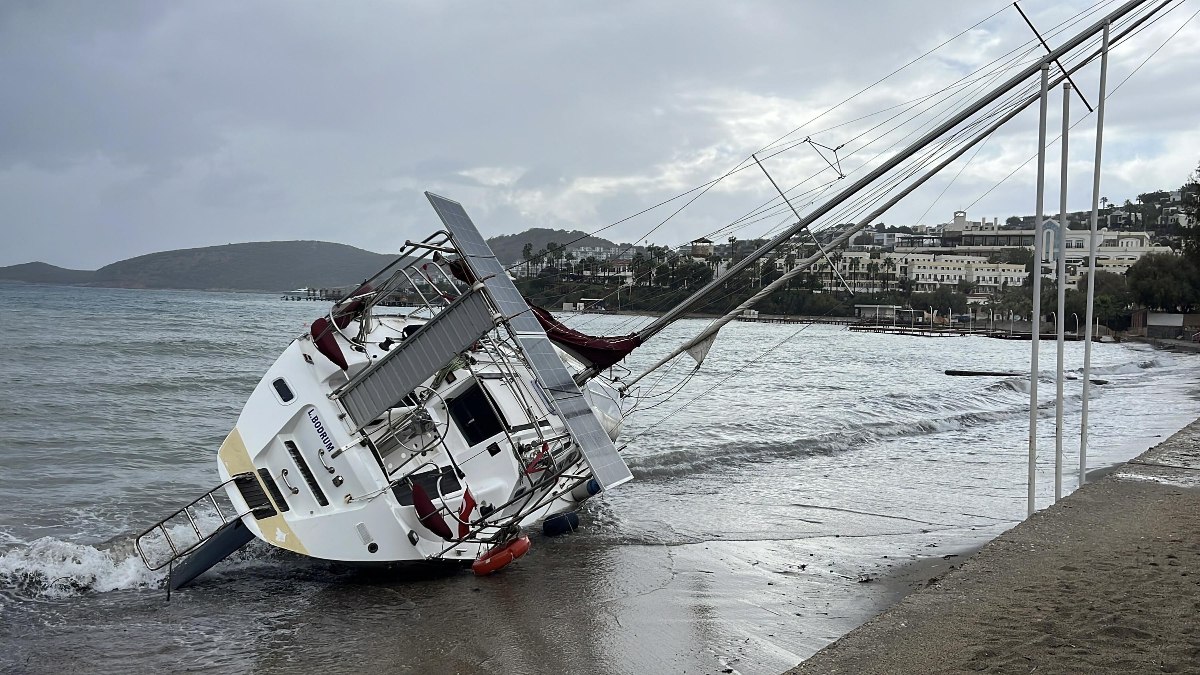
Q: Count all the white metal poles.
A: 3